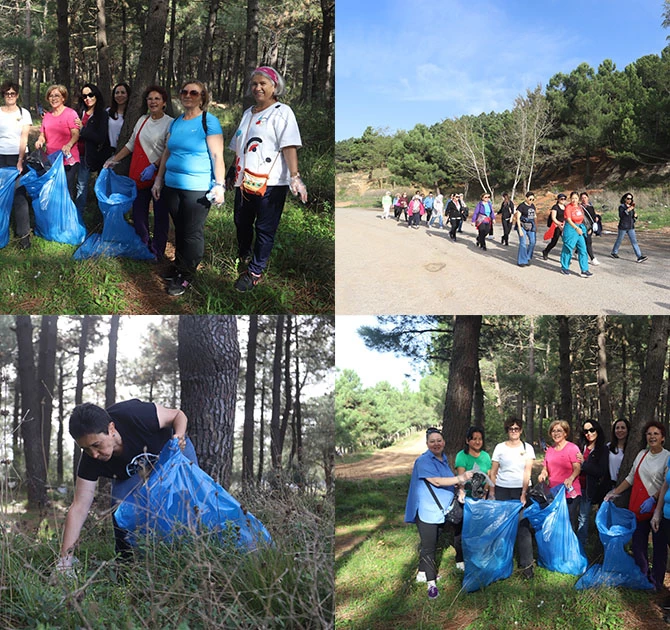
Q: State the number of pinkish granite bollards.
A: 0